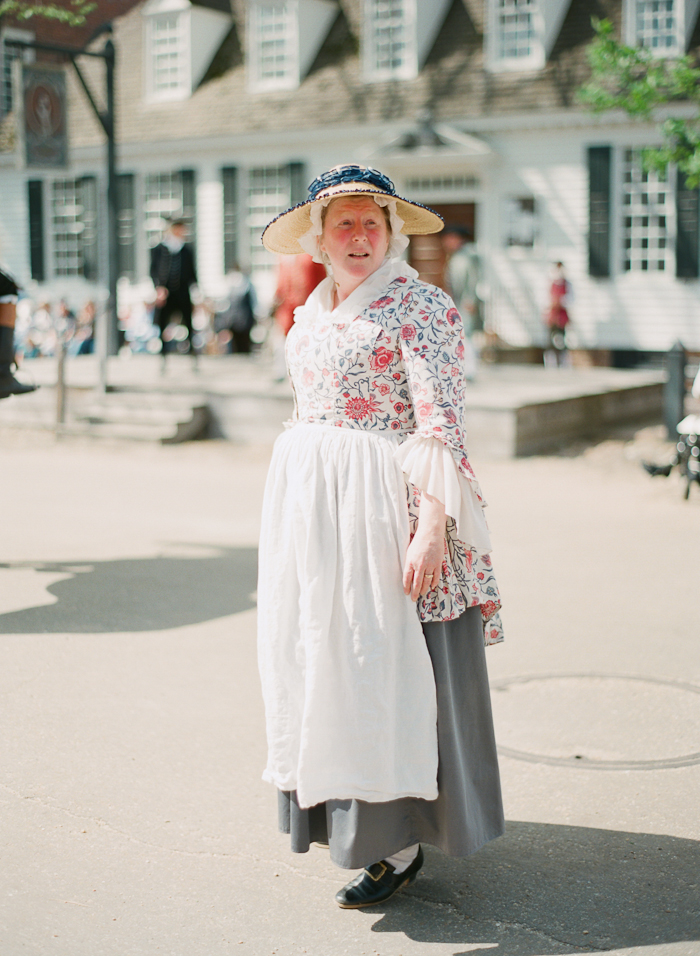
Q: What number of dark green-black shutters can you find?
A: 8